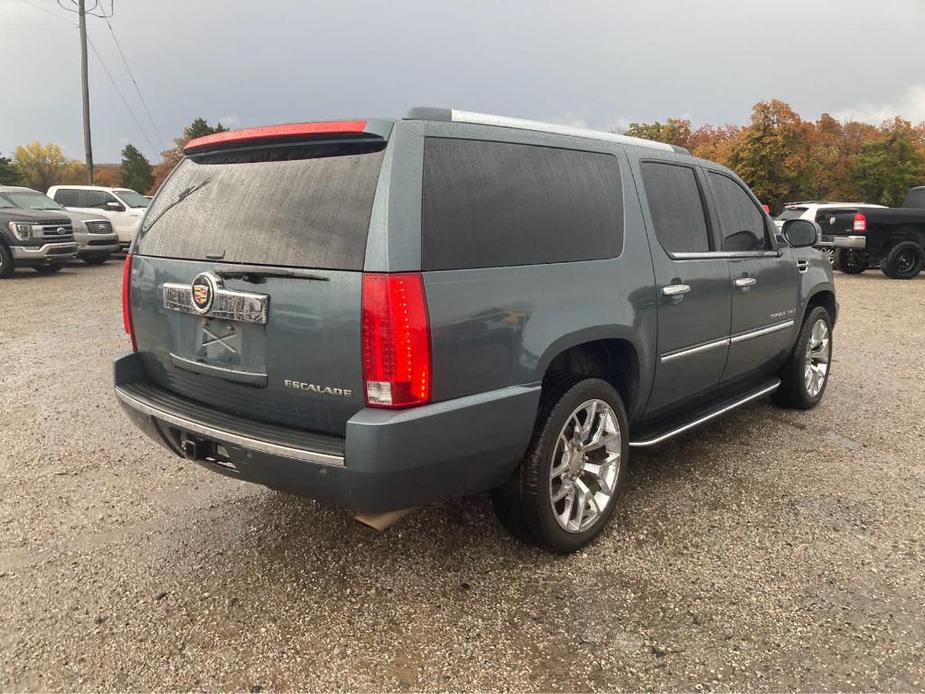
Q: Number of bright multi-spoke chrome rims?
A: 2